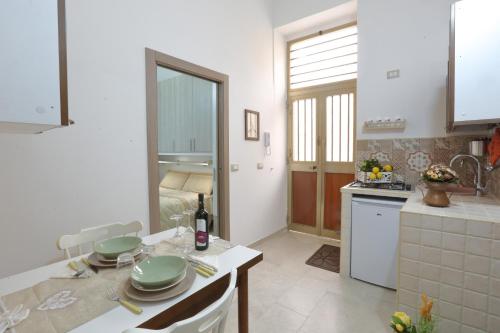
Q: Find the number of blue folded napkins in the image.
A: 0